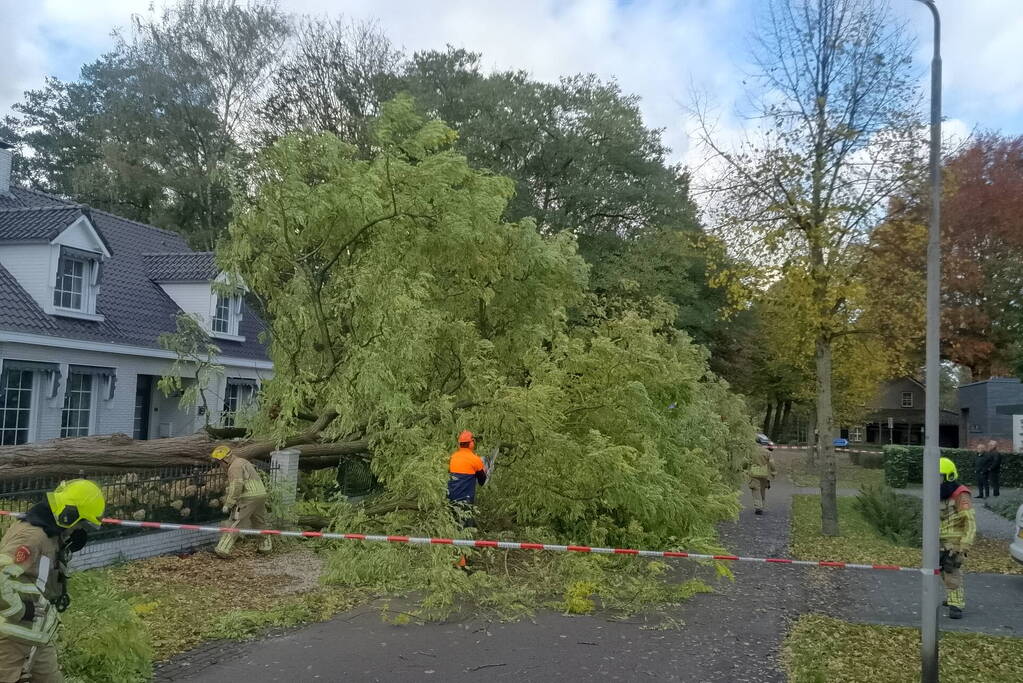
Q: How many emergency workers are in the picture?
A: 5